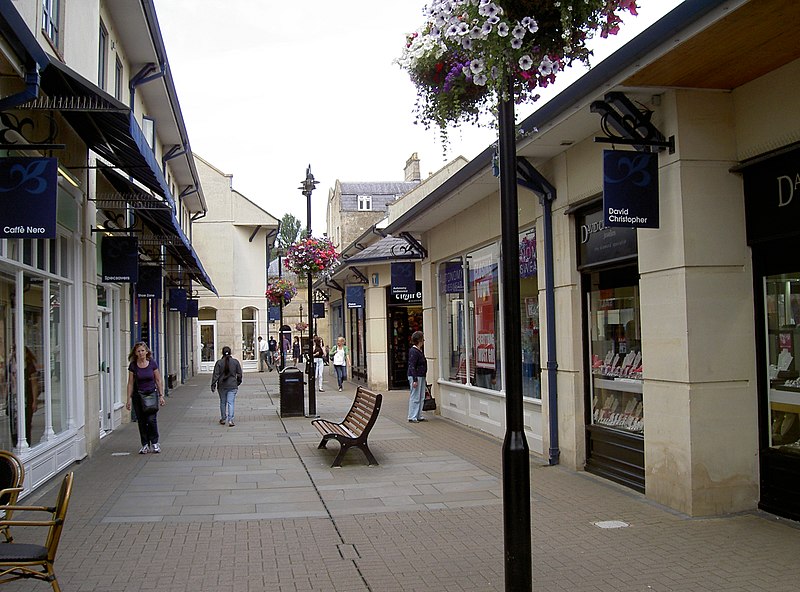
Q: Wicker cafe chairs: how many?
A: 2